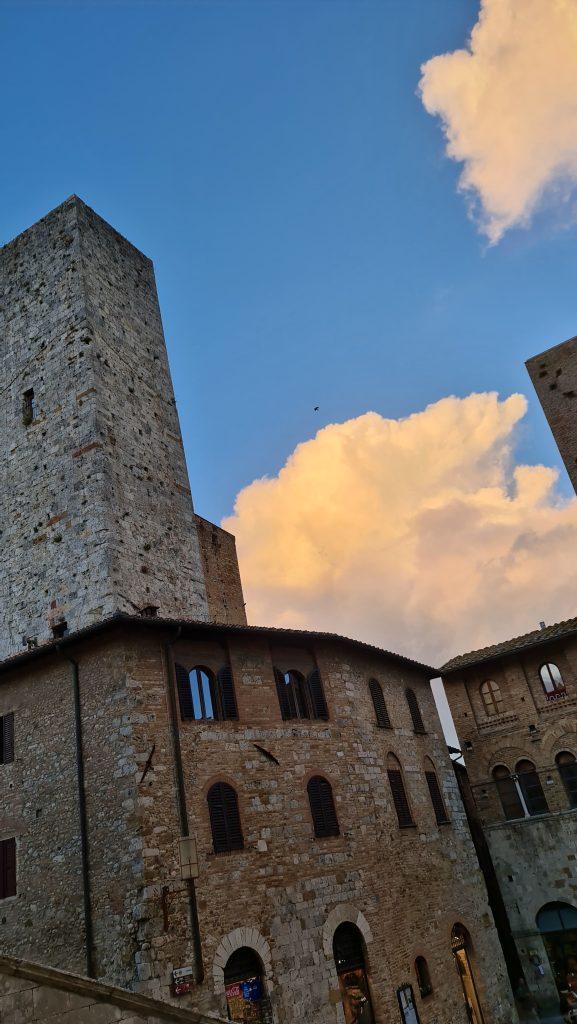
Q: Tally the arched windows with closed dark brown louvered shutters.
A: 6